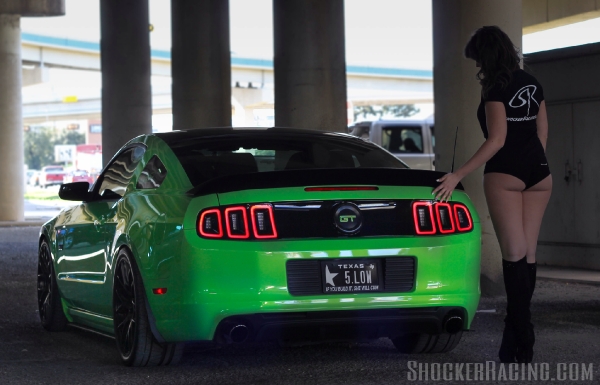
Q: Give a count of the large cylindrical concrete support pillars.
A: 5